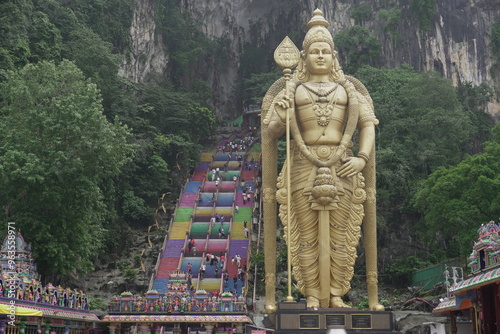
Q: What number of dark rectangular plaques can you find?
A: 3